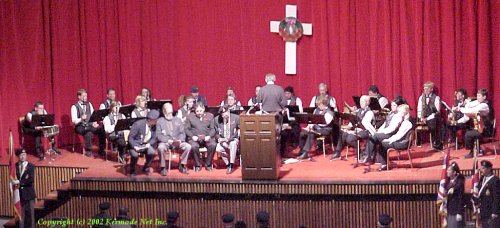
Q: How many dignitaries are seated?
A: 4